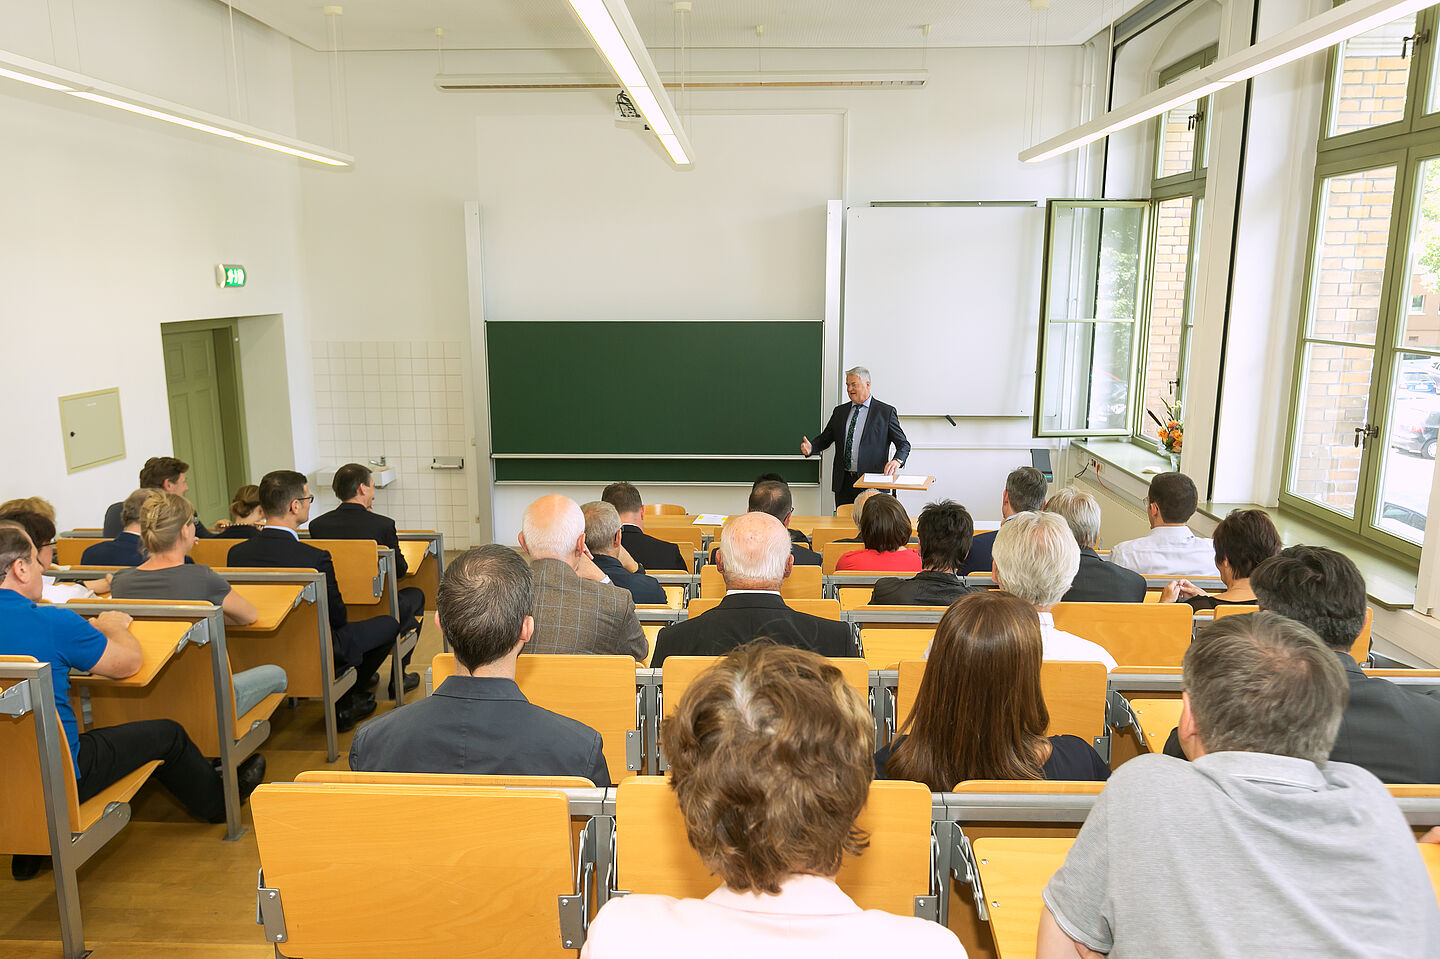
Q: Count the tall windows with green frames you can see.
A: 2